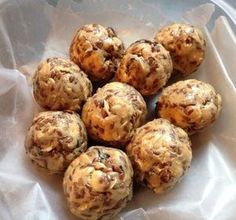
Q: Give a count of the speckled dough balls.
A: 9